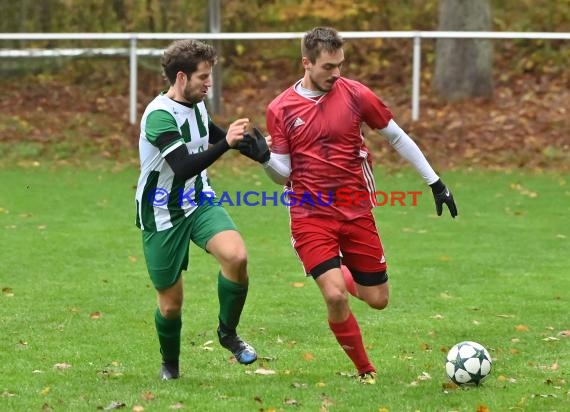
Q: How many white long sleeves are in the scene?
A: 2